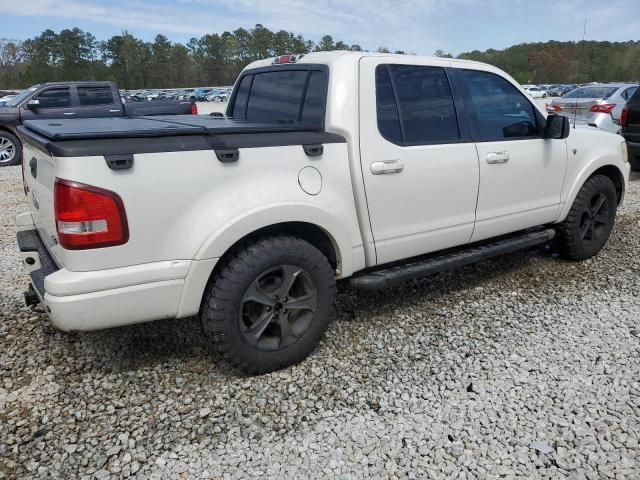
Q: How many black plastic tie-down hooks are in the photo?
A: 3